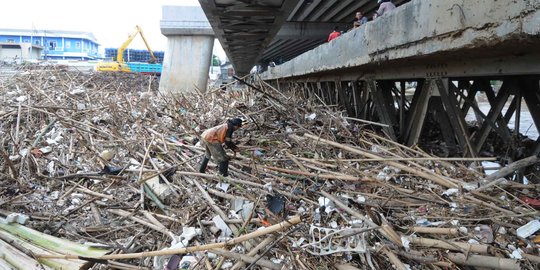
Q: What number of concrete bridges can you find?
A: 2